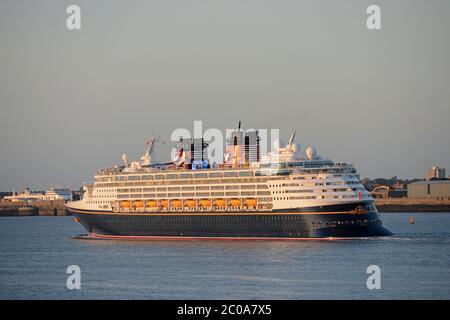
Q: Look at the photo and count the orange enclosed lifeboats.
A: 10